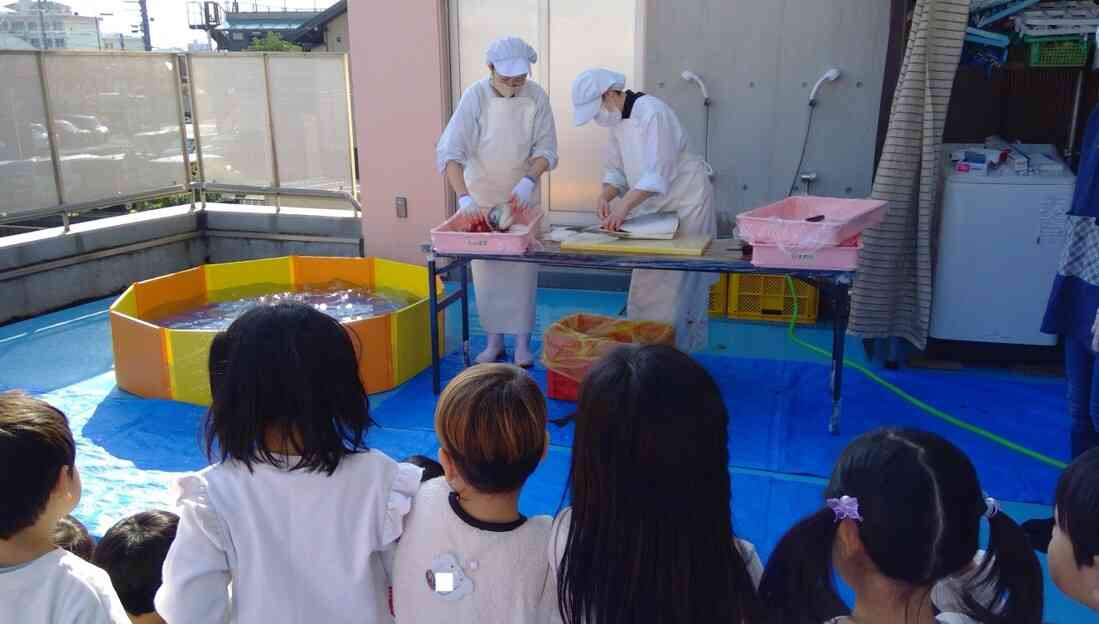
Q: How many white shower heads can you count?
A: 2